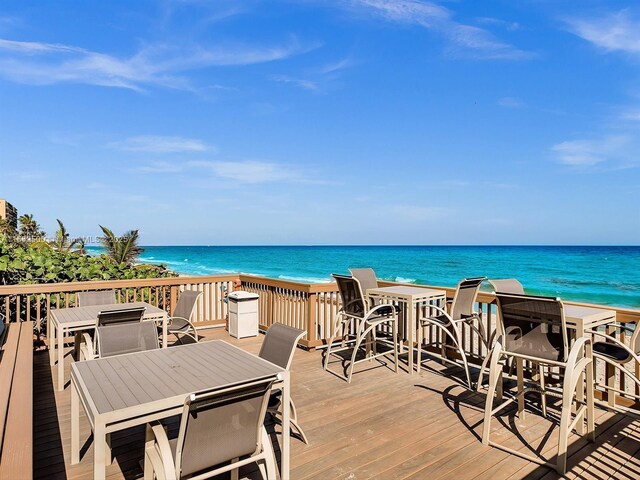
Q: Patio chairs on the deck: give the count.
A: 12